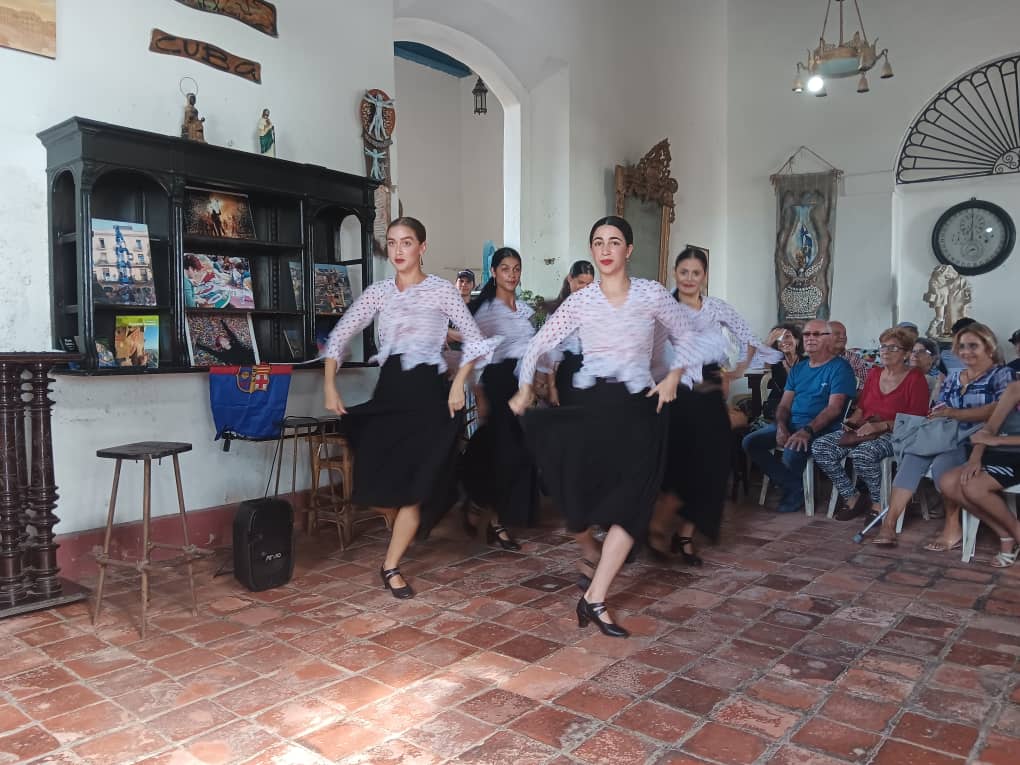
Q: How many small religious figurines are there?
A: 2